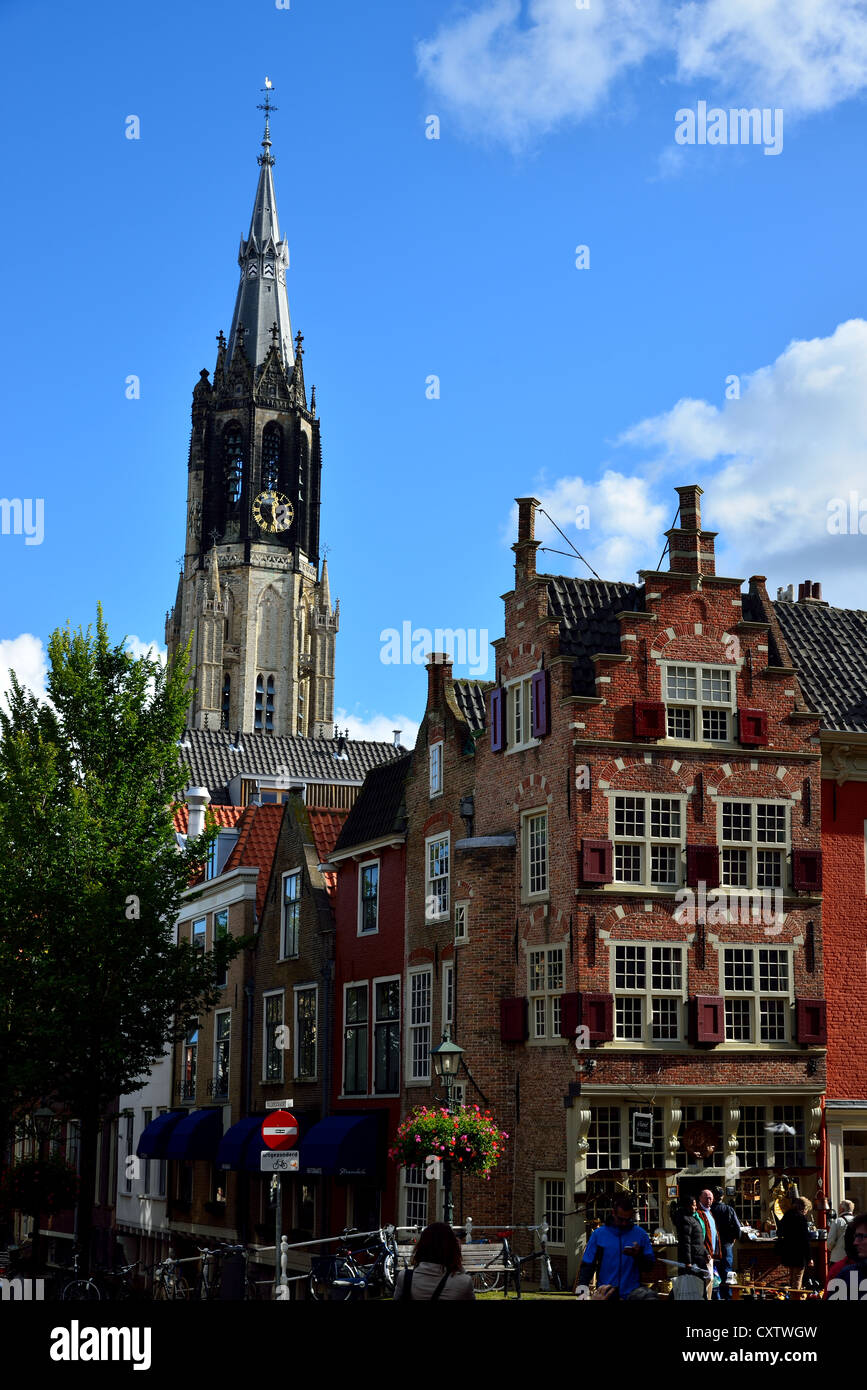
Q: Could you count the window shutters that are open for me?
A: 12